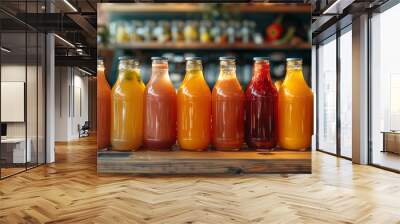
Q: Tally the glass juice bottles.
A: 7